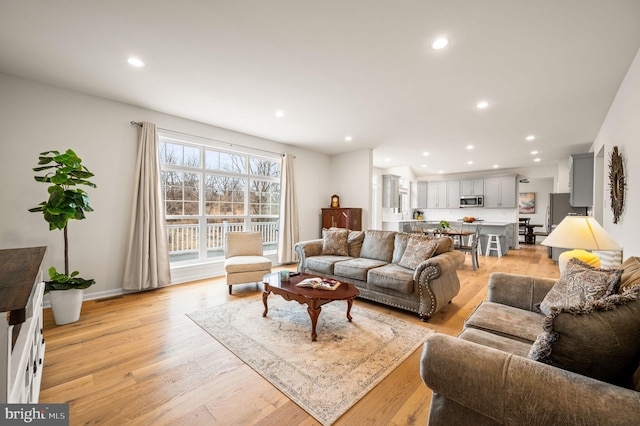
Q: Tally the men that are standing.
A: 0